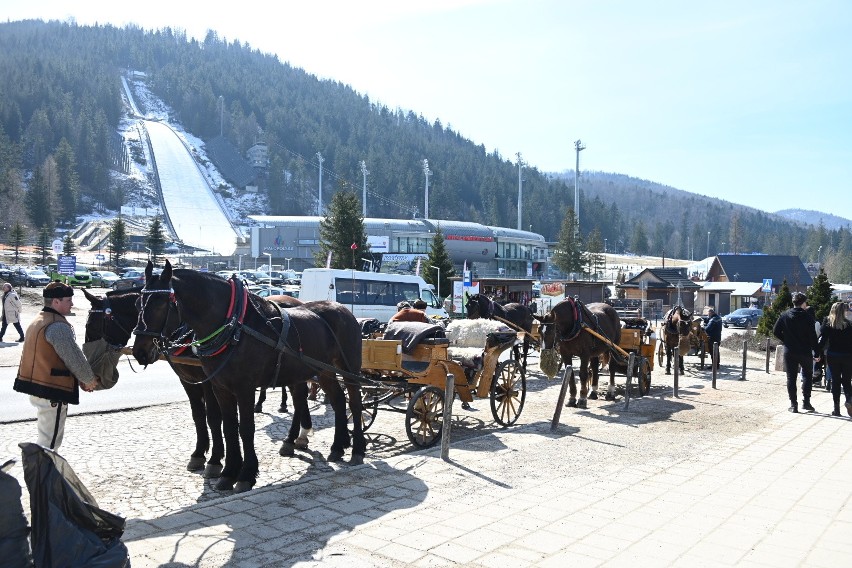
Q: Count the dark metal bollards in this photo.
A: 7